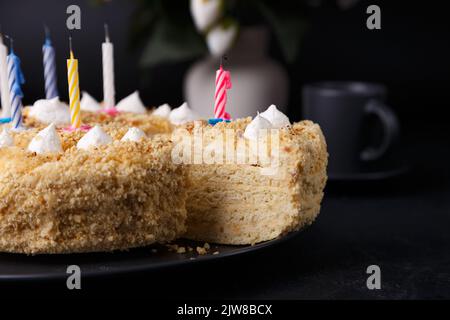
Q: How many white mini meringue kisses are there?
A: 11